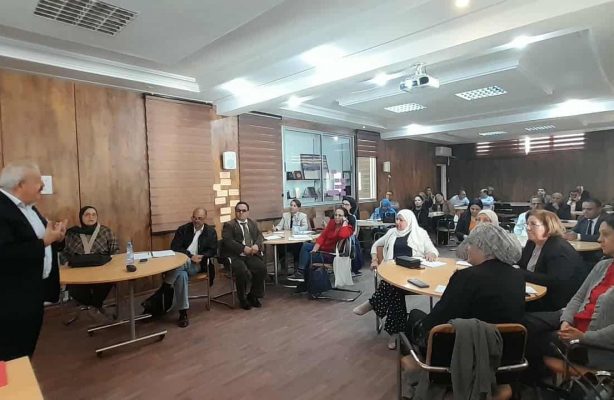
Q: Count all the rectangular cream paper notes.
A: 9